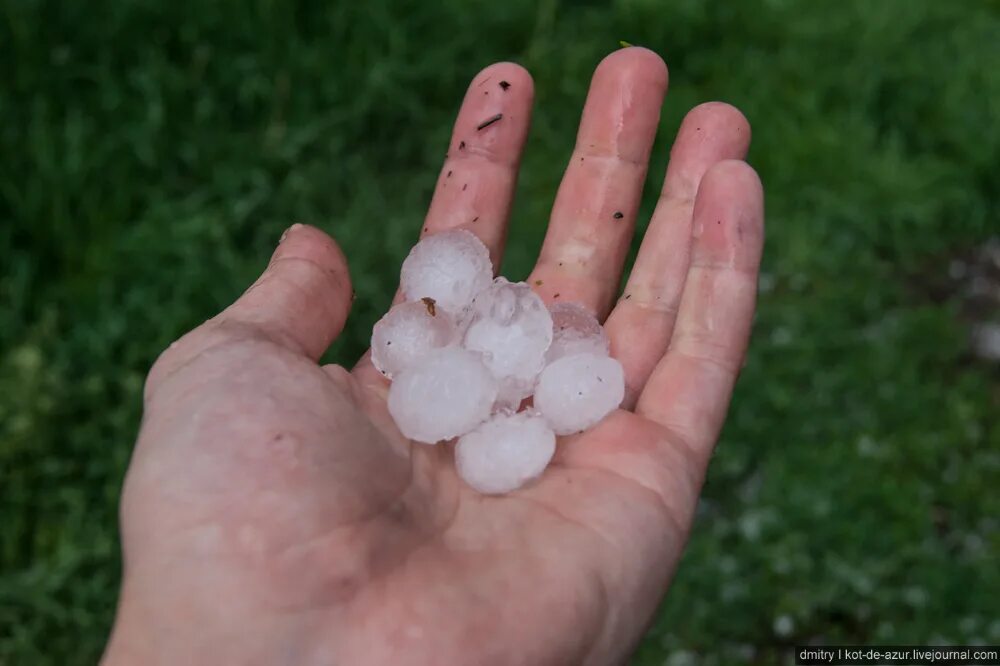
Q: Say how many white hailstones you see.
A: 7